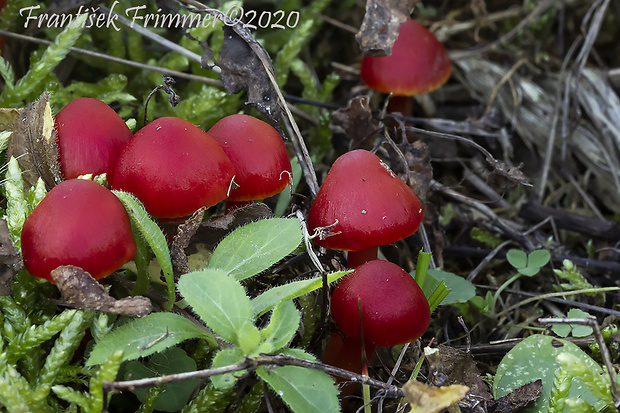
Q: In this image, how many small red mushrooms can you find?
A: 7